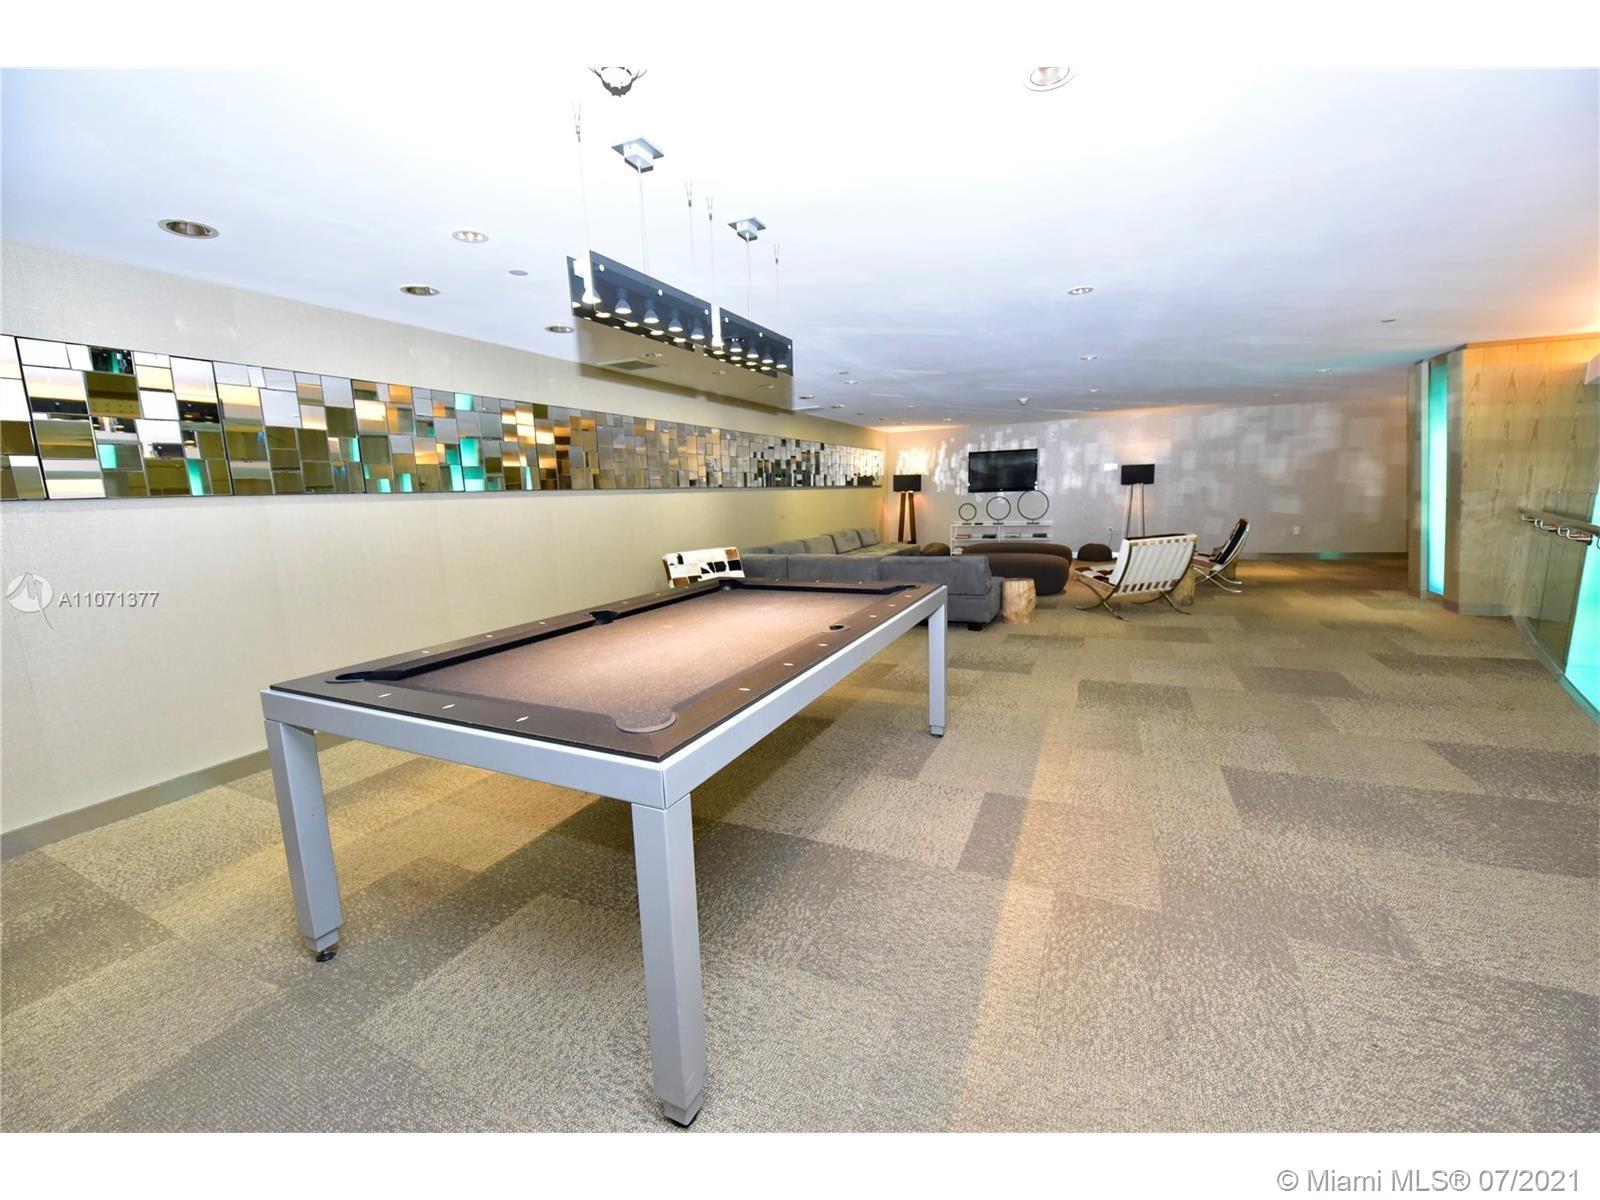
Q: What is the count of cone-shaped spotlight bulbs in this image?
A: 10